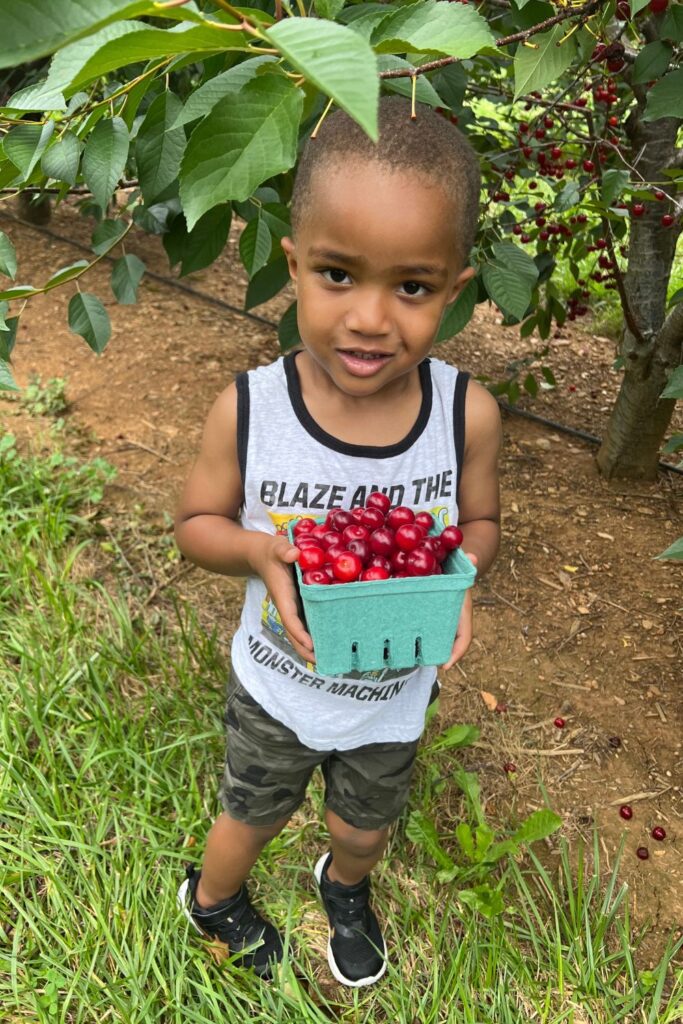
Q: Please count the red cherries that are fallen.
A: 7